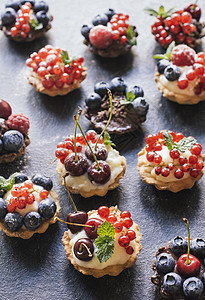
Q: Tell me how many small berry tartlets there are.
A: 12